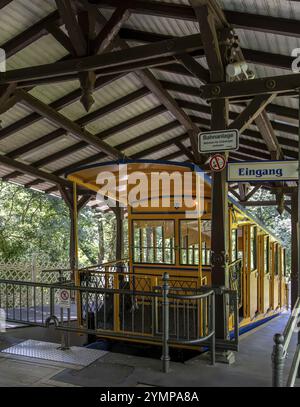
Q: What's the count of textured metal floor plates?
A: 1